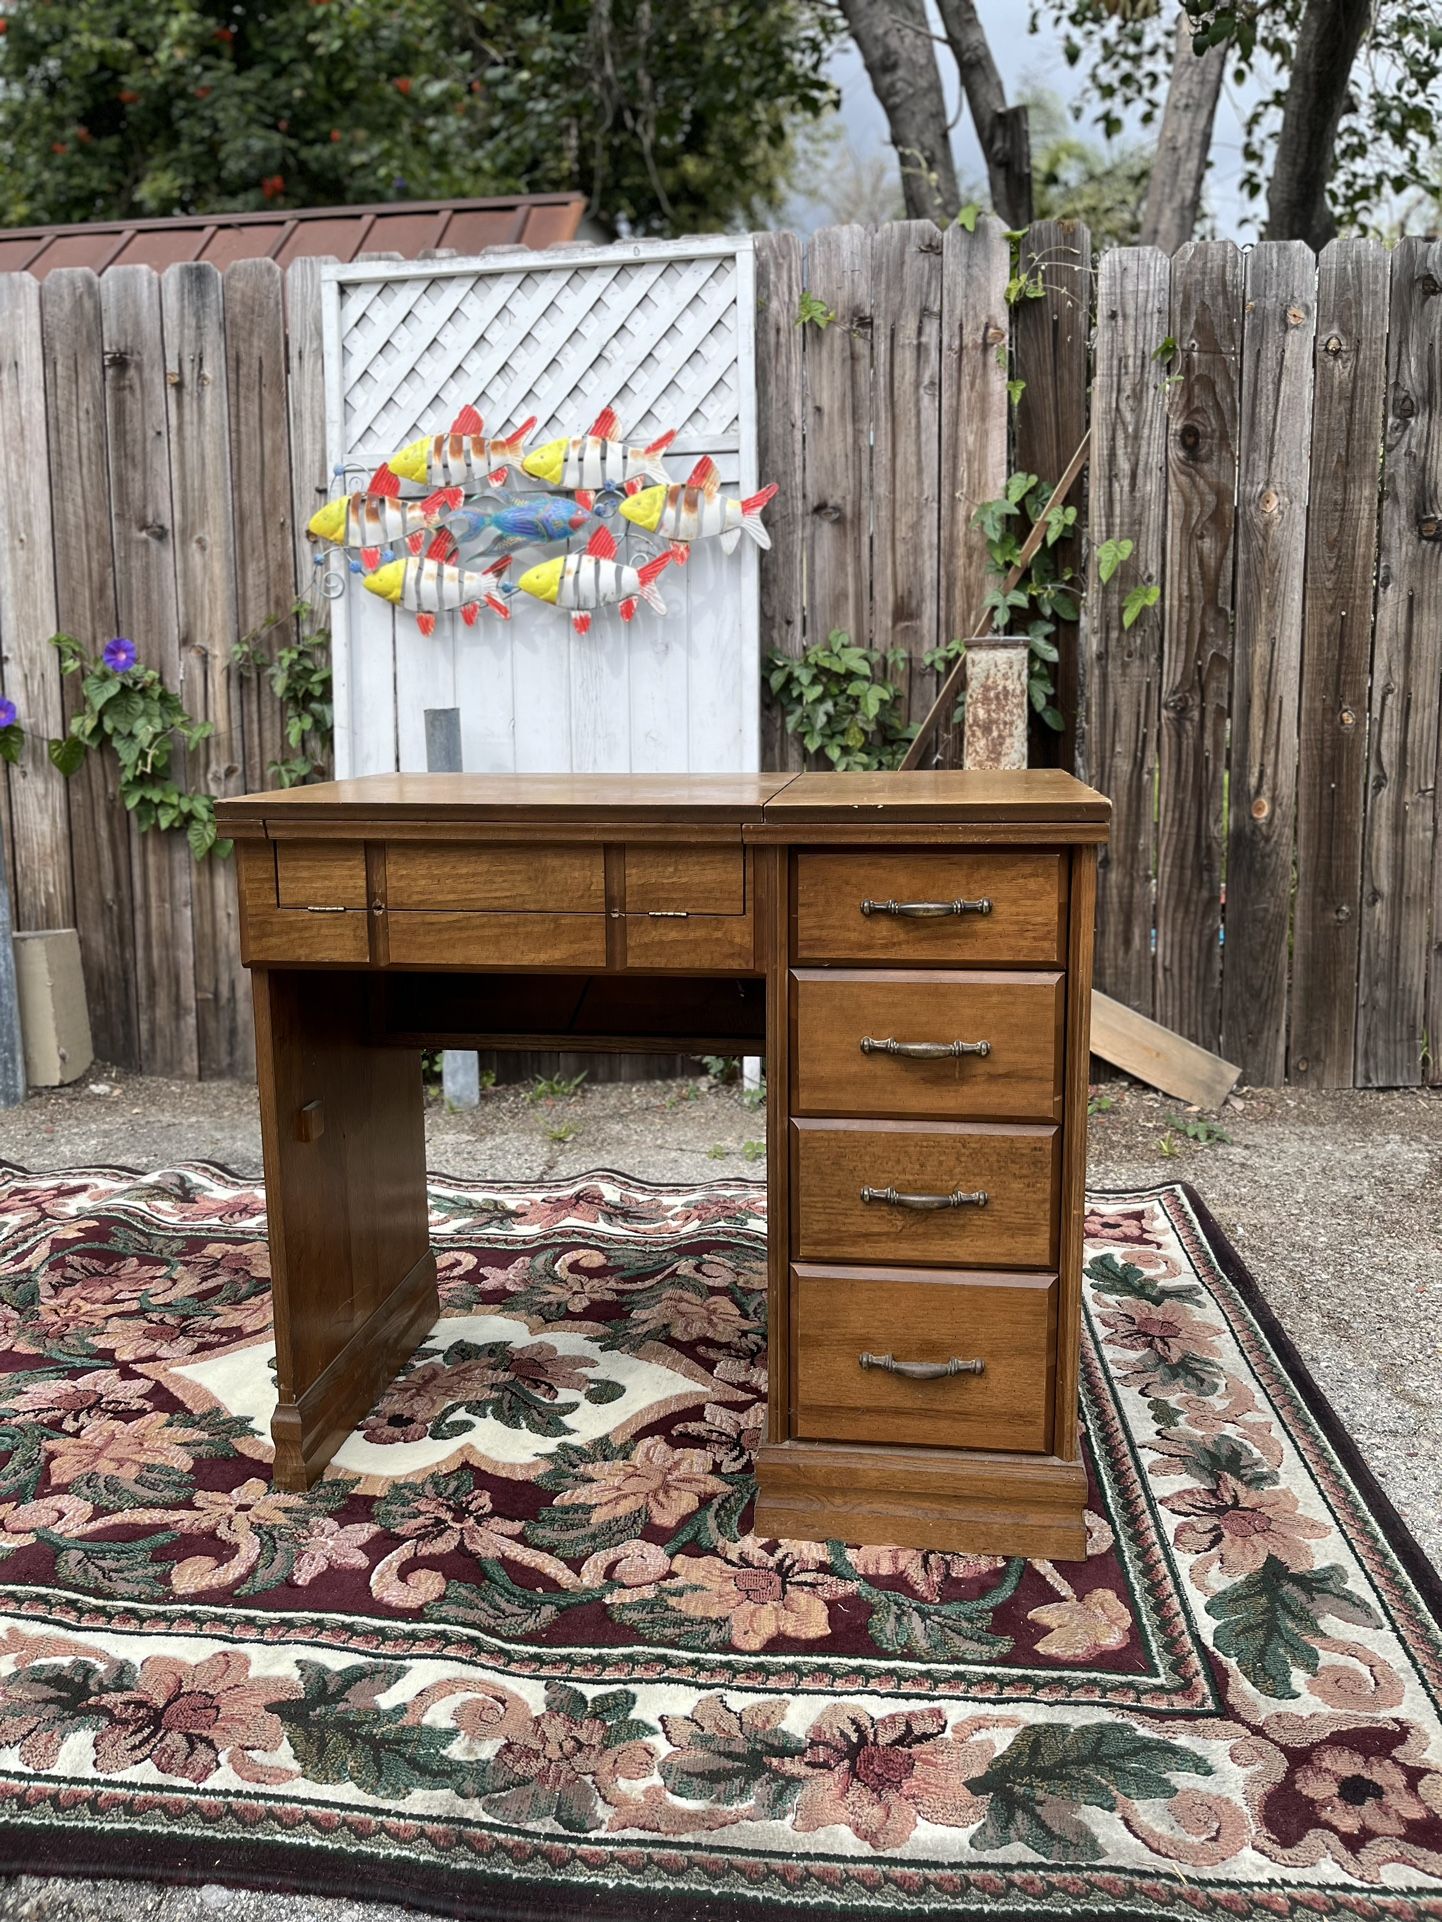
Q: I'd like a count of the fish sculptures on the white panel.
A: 7